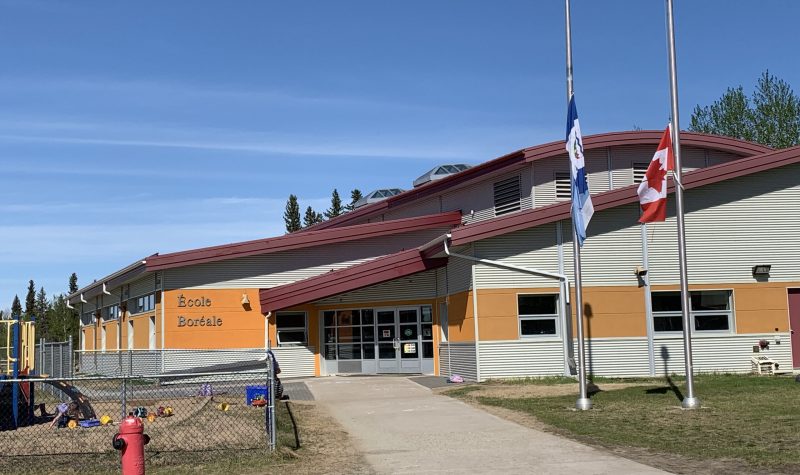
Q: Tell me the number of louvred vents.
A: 3